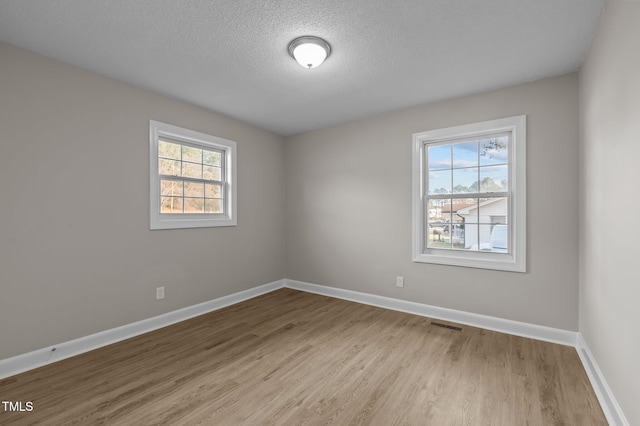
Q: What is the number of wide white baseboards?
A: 3